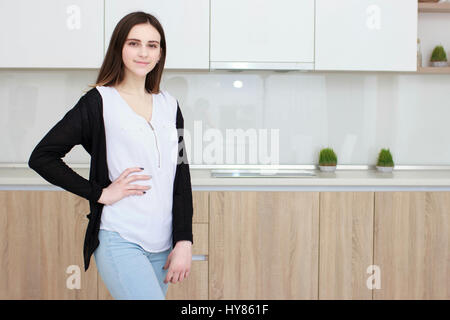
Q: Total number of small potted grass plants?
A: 3